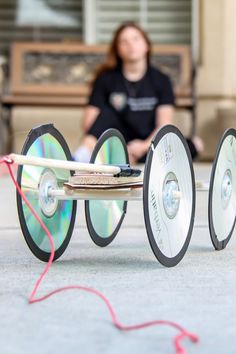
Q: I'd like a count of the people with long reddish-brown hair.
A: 1